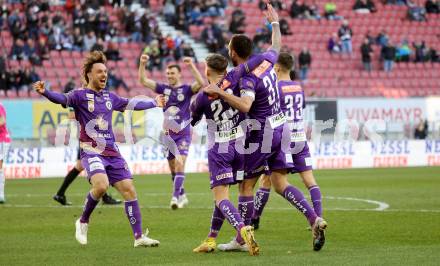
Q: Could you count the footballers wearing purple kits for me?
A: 5